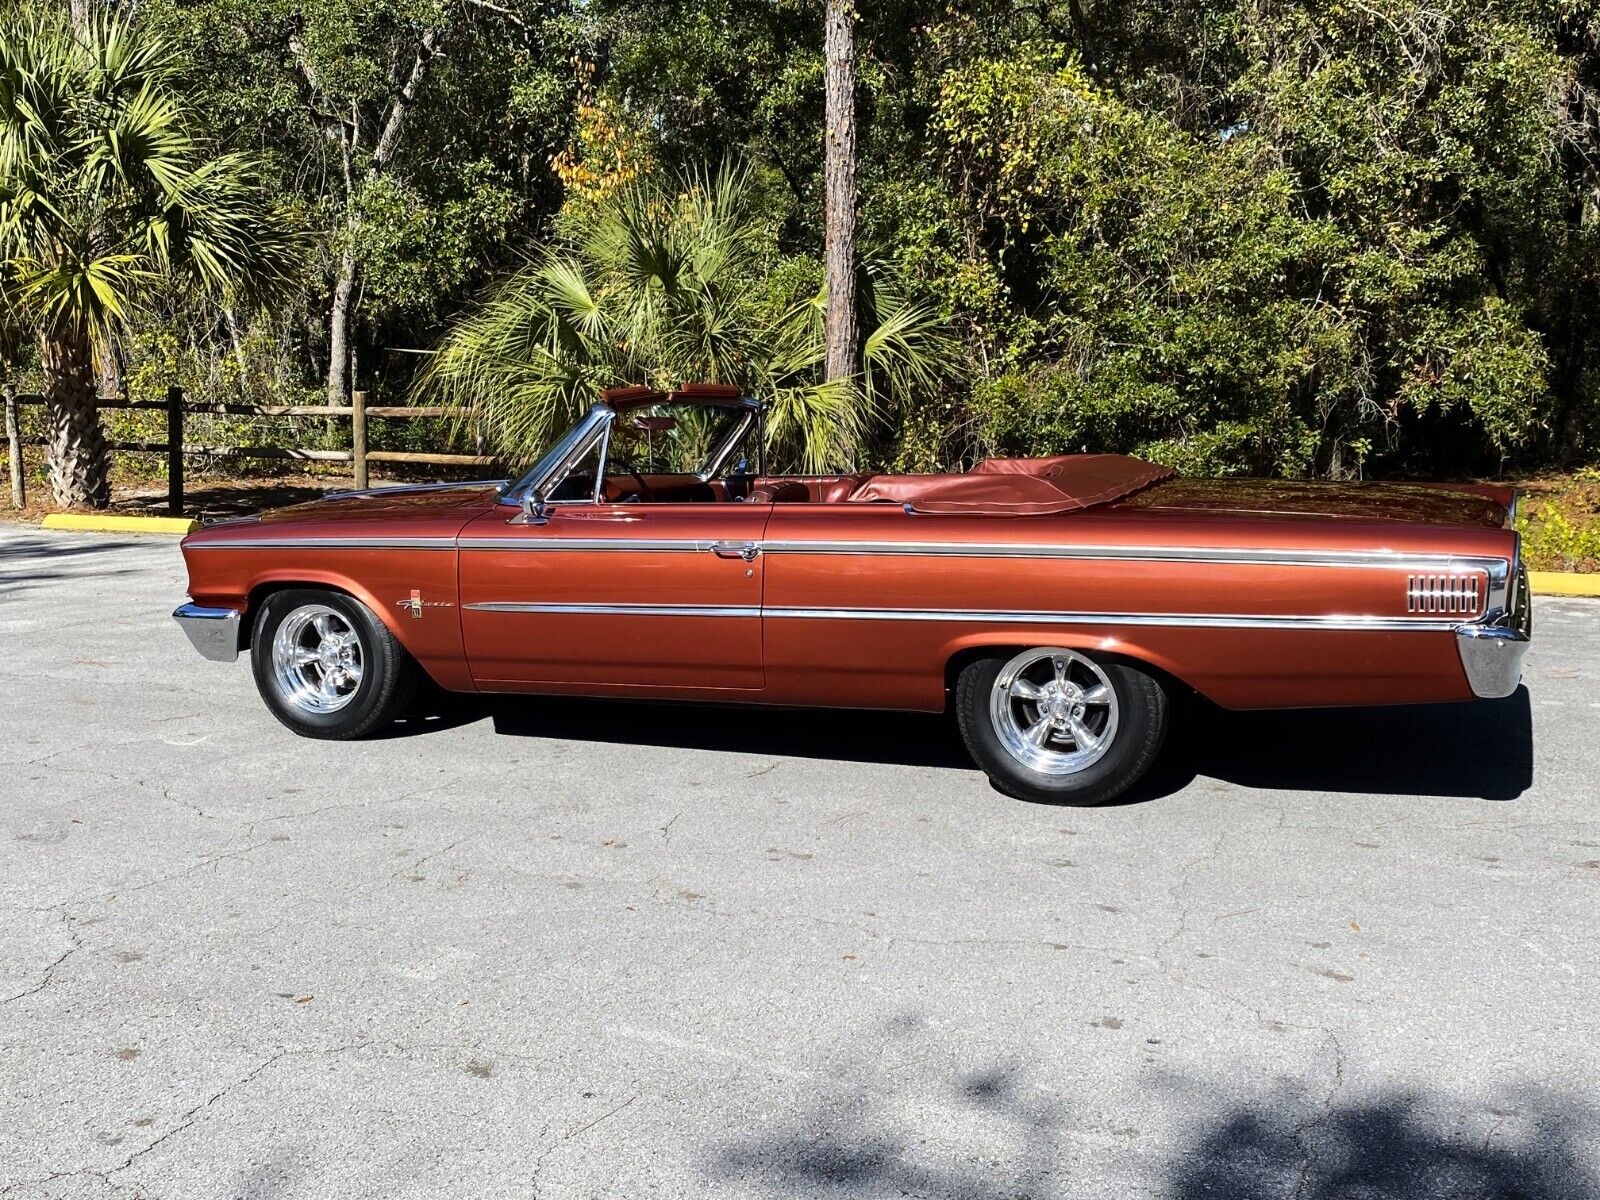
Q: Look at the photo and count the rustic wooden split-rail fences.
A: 1